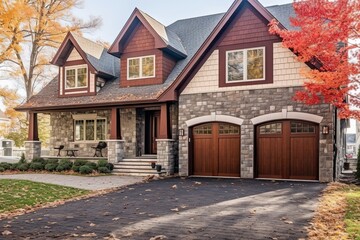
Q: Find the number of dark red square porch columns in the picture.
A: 3